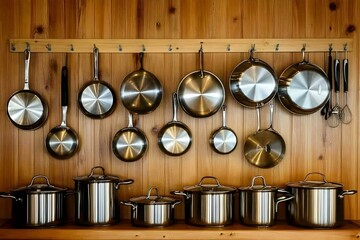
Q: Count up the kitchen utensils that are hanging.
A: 14